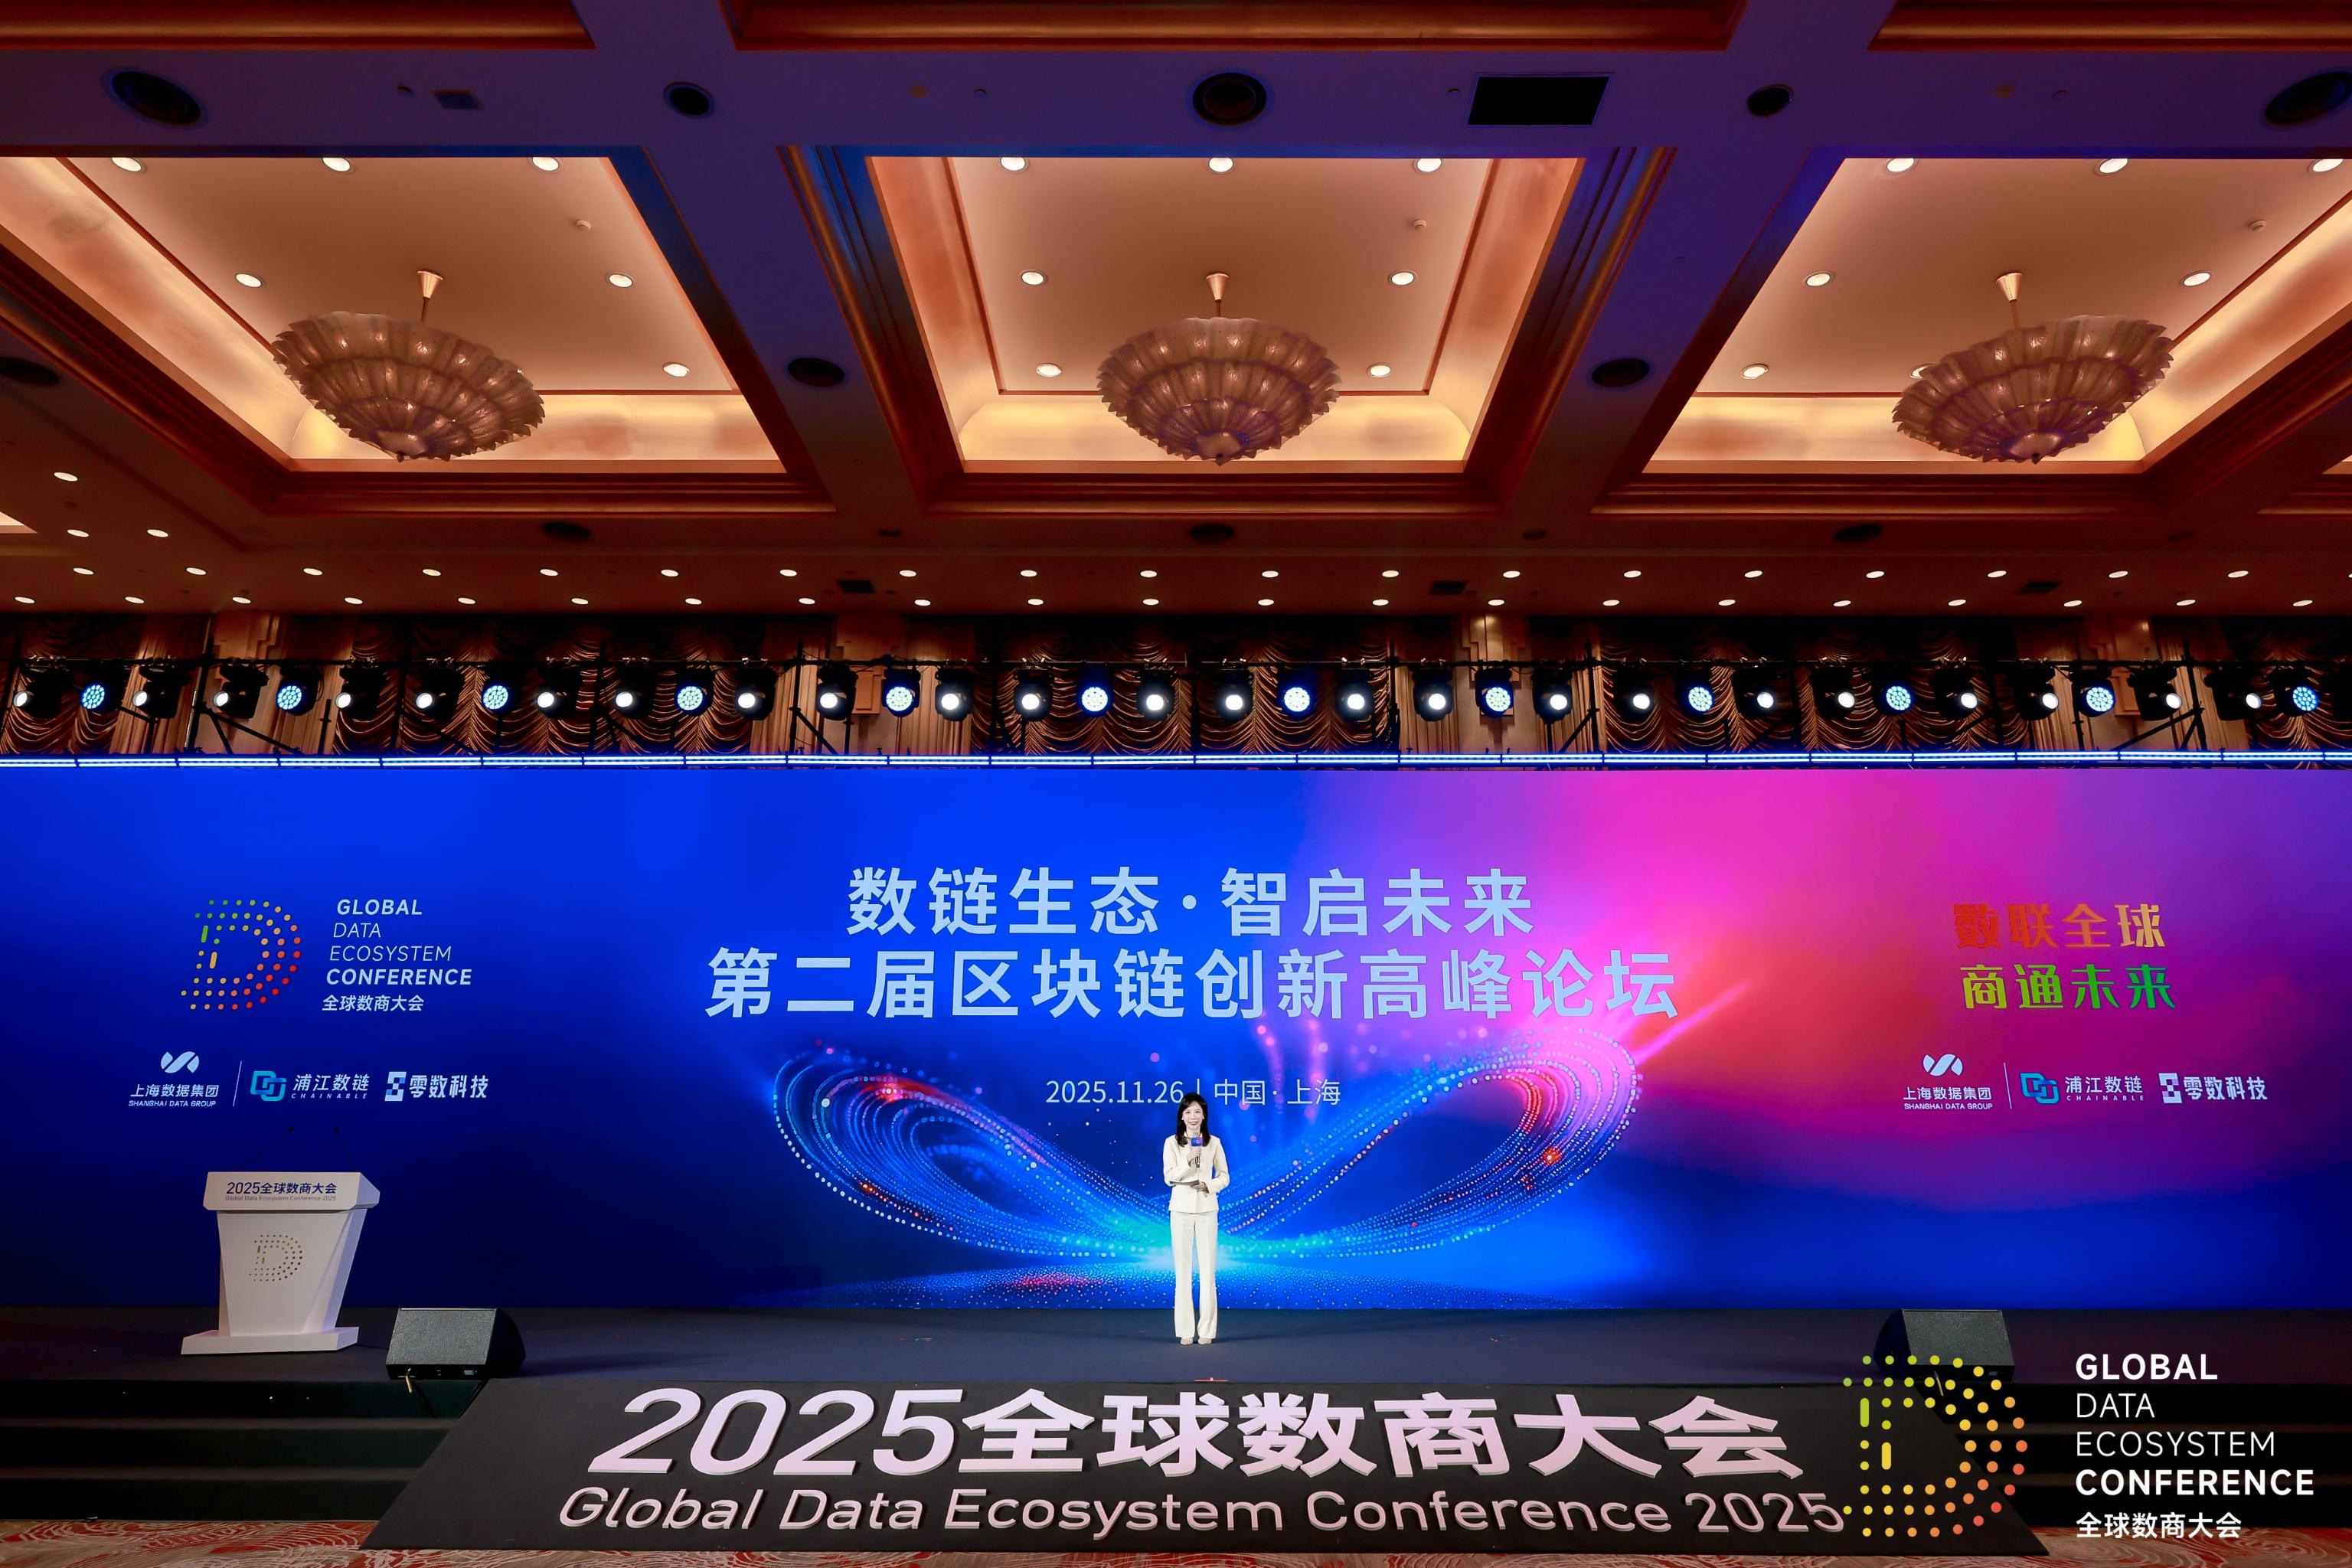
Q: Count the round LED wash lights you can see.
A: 12